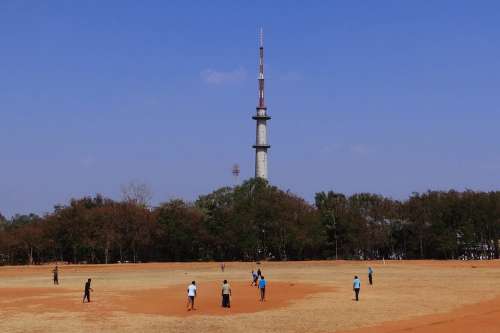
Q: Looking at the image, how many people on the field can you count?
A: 10